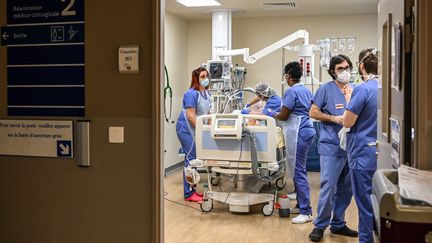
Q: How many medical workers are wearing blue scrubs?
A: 5